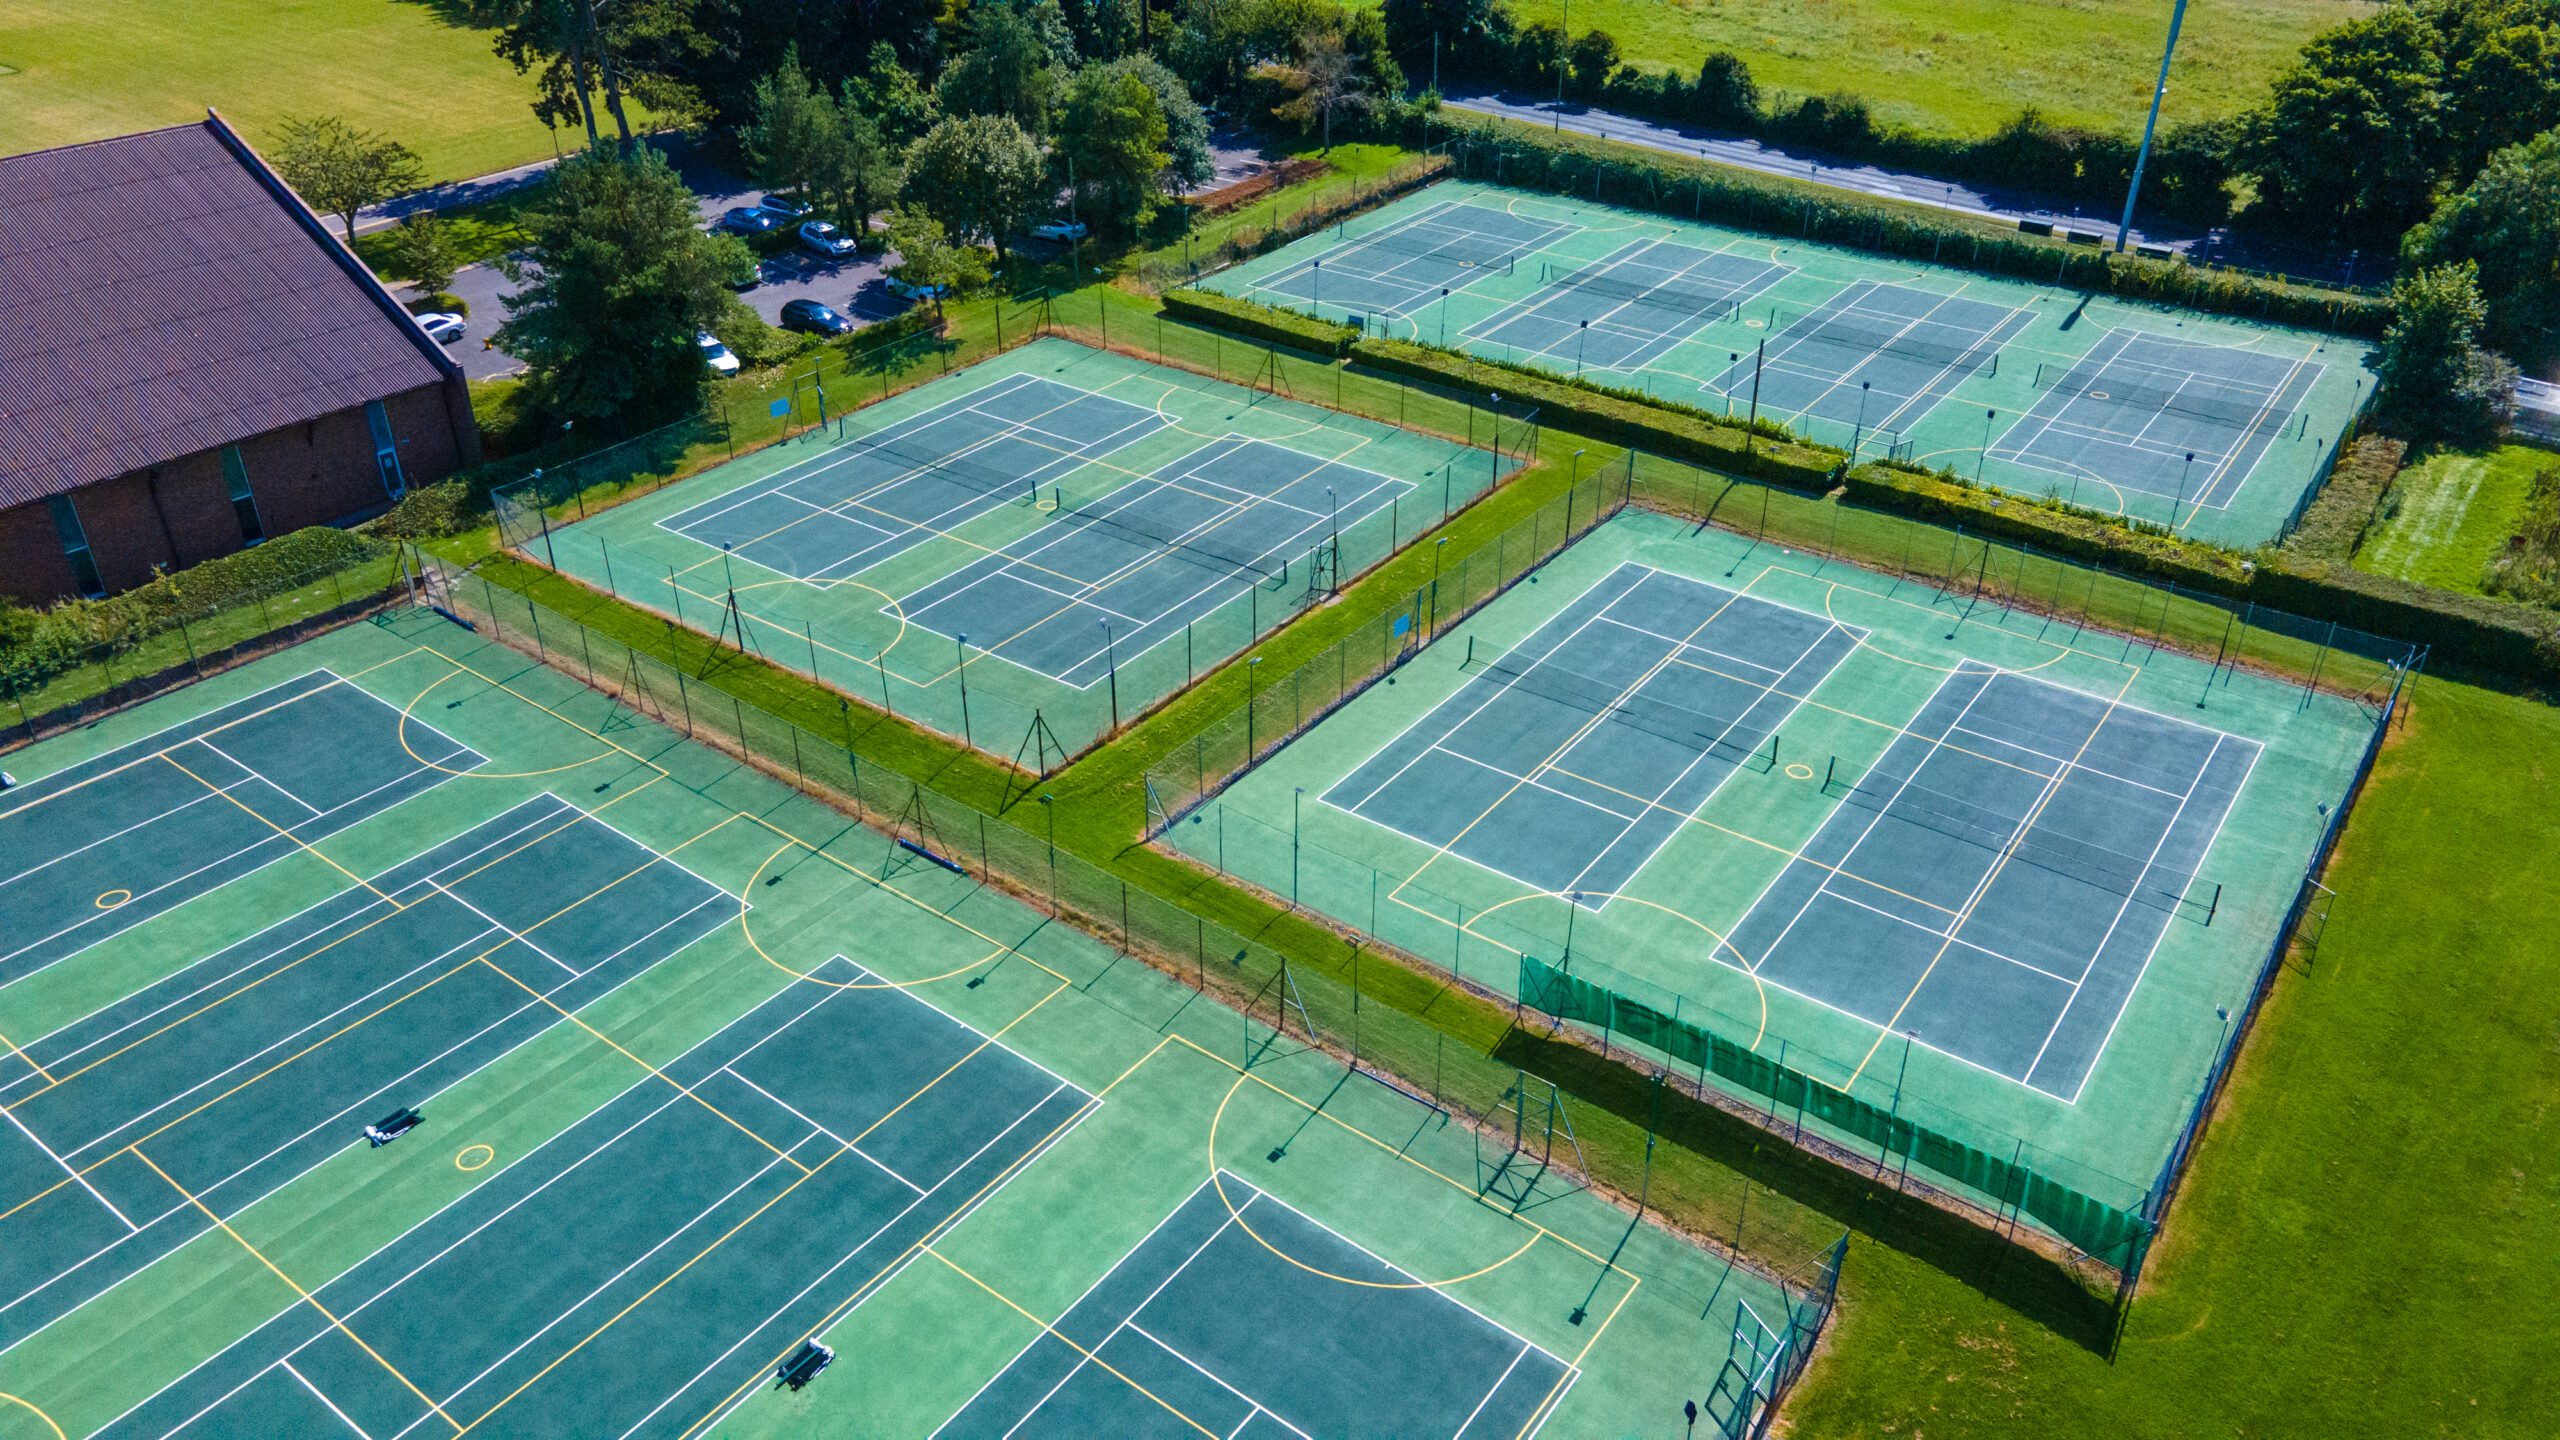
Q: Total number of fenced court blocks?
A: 4